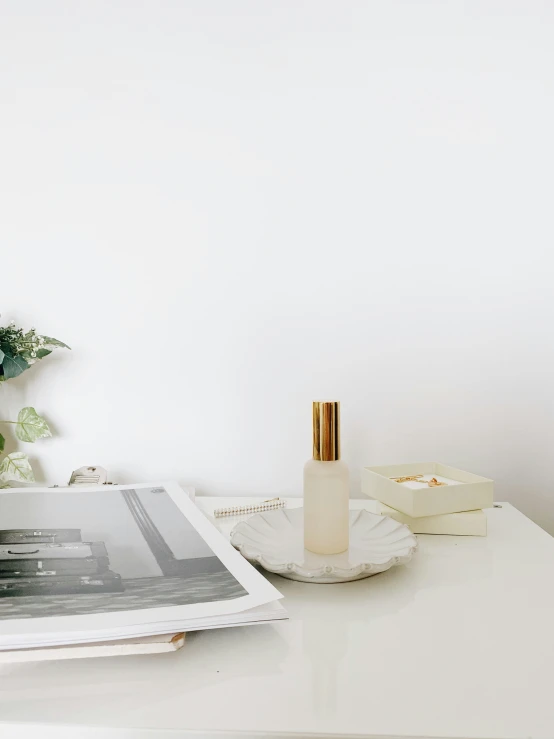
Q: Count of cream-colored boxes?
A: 2